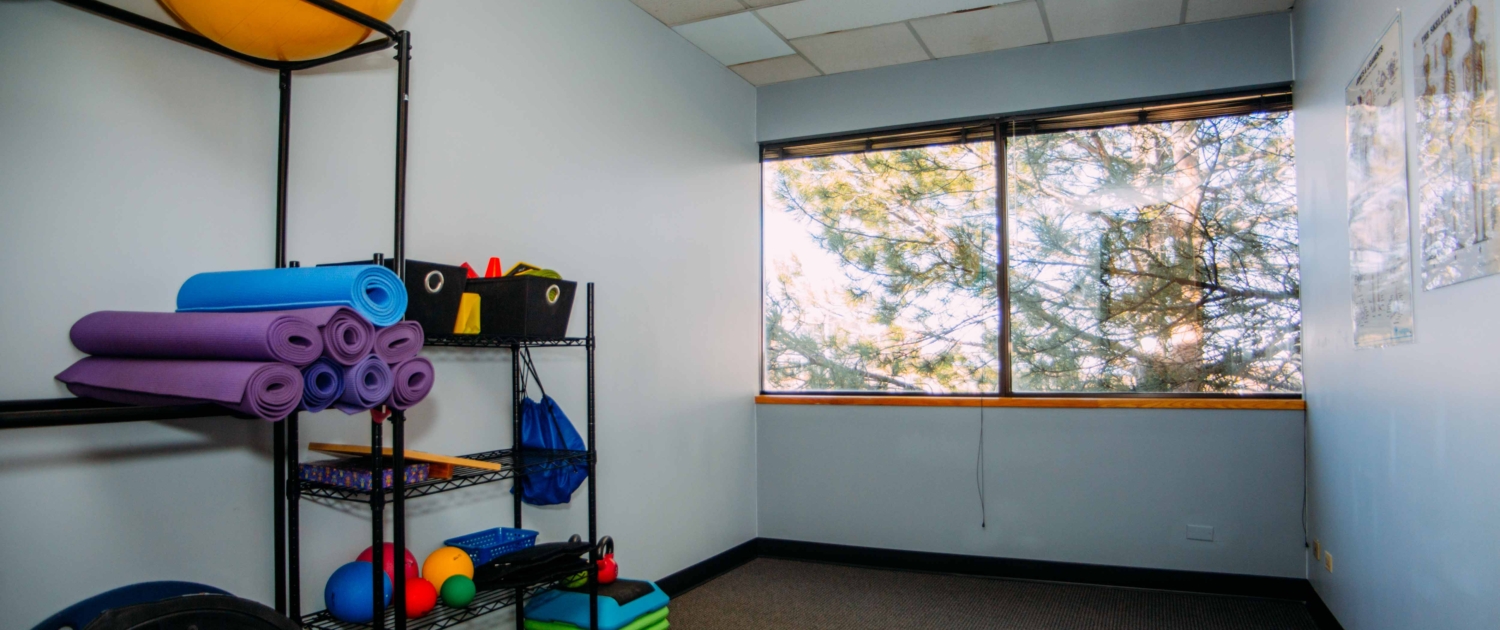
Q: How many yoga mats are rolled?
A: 8